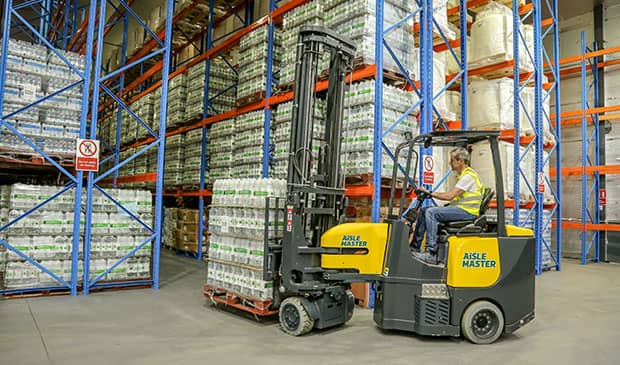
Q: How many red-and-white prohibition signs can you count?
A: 3